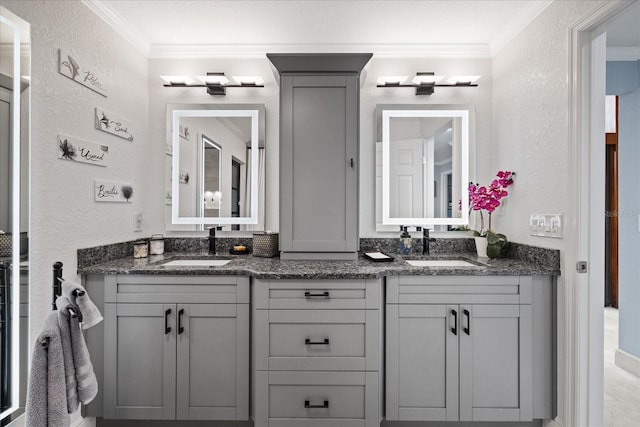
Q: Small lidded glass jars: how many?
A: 2